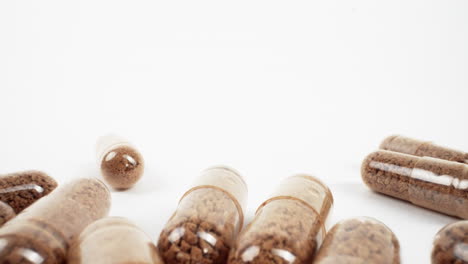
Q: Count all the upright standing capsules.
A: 0